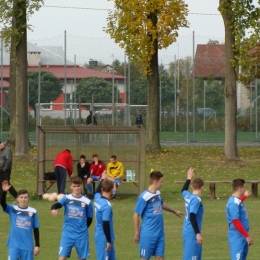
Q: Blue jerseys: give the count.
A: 6